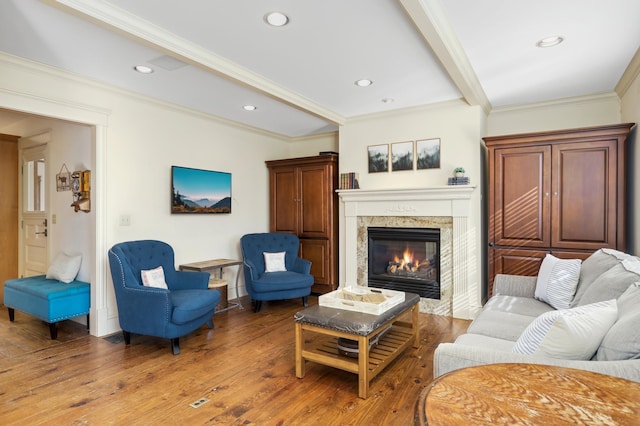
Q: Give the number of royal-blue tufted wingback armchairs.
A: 2